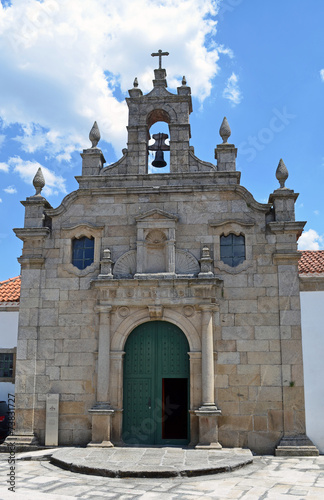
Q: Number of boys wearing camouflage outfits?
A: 0